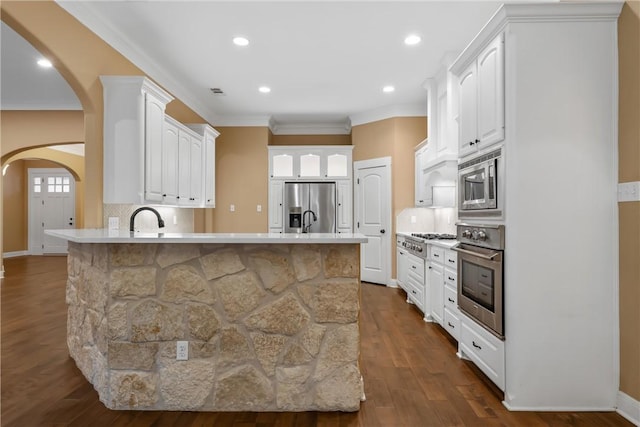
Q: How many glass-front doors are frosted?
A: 3